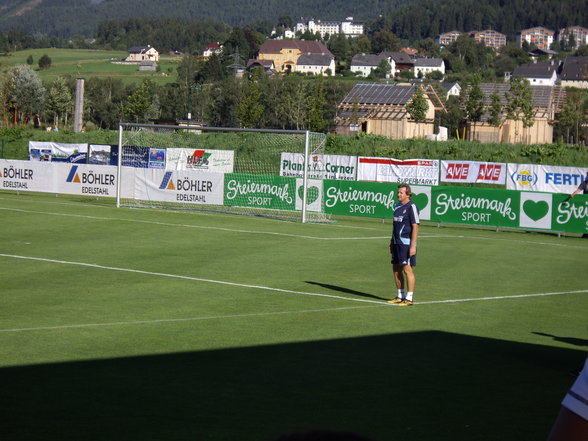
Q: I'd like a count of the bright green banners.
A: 4